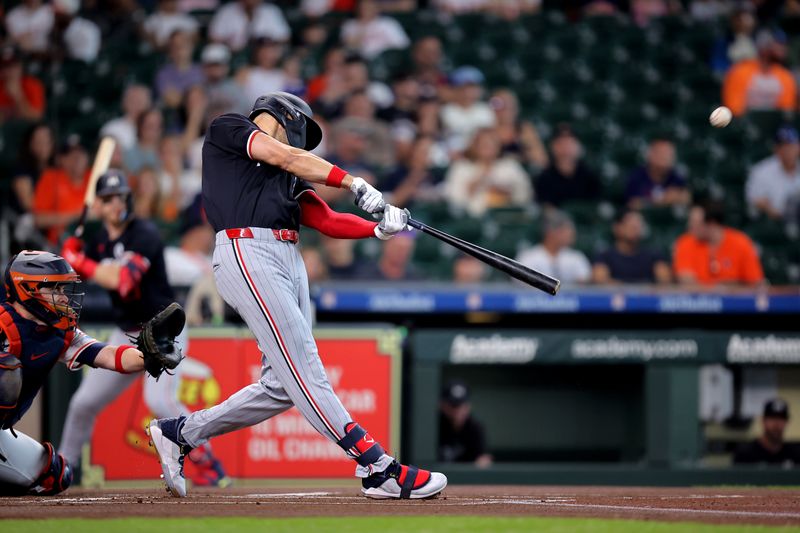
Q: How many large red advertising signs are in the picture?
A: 1